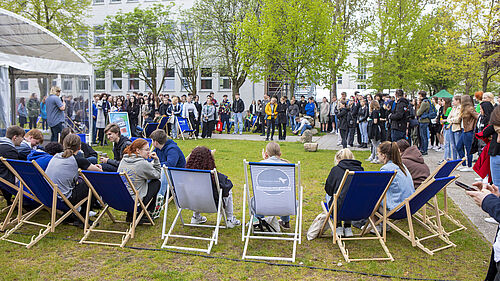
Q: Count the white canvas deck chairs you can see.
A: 2